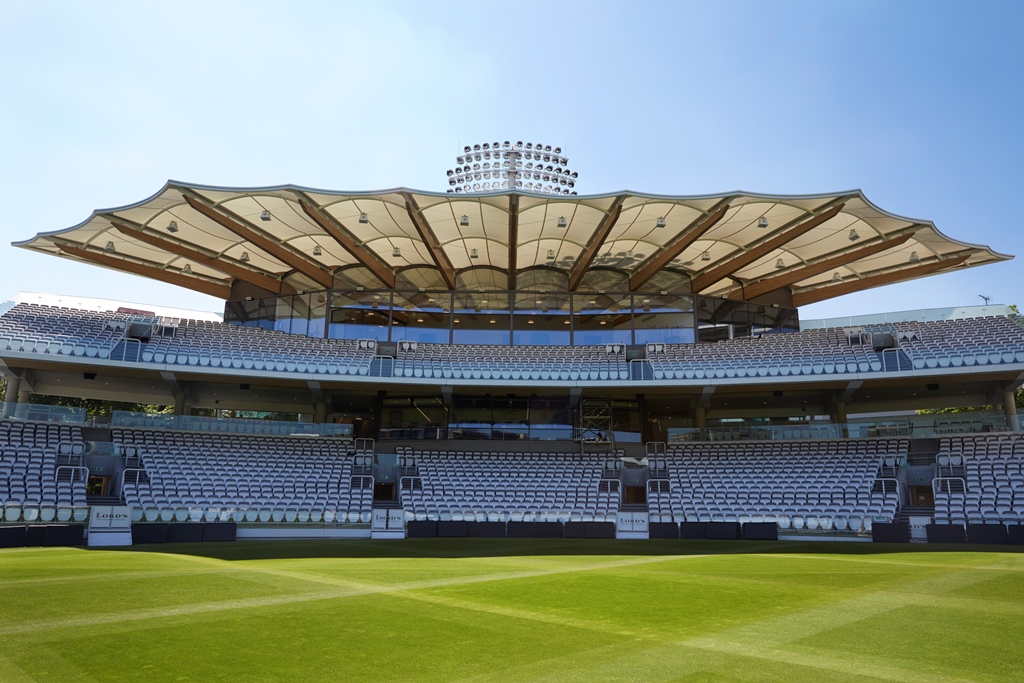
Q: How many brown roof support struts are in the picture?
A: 11